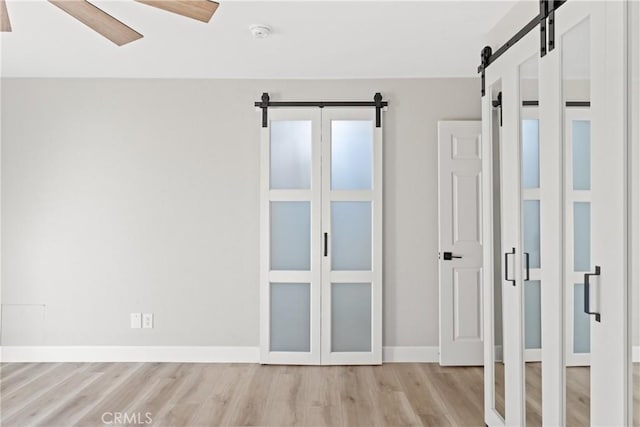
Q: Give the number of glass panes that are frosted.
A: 6